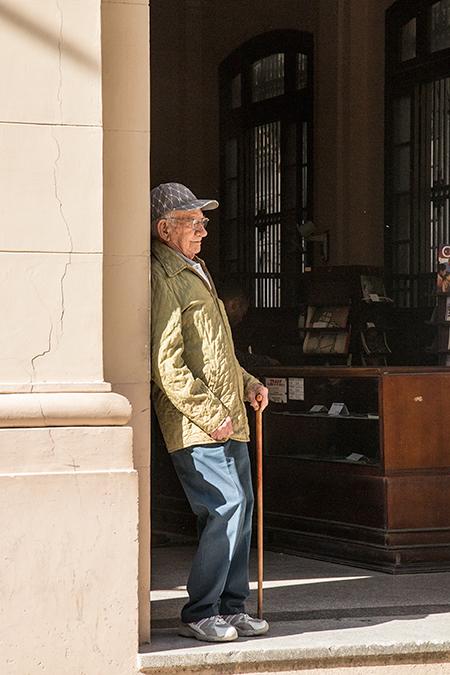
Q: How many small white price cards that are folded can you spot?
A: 3